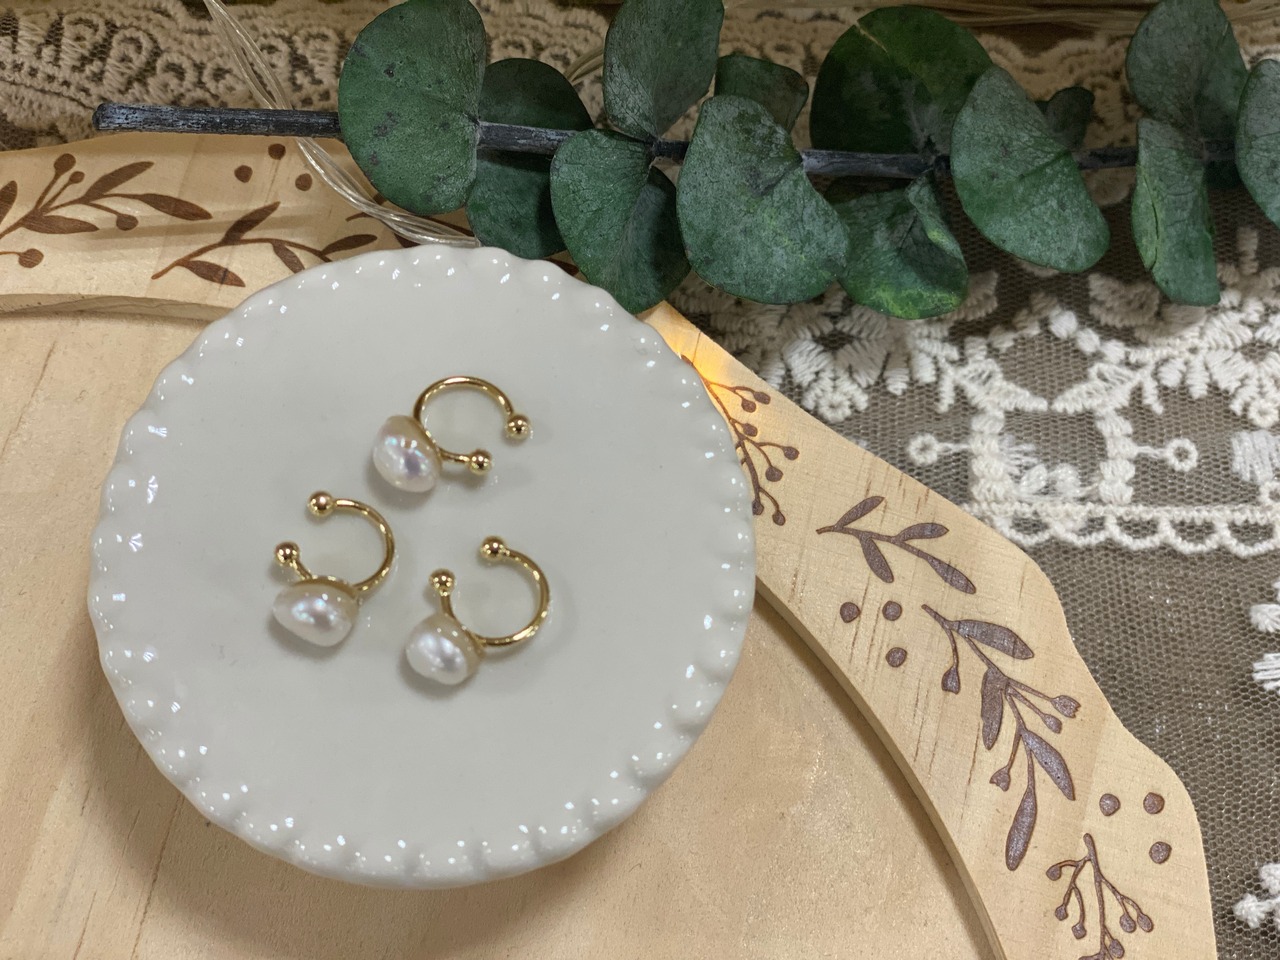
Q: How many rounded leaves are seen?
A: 13